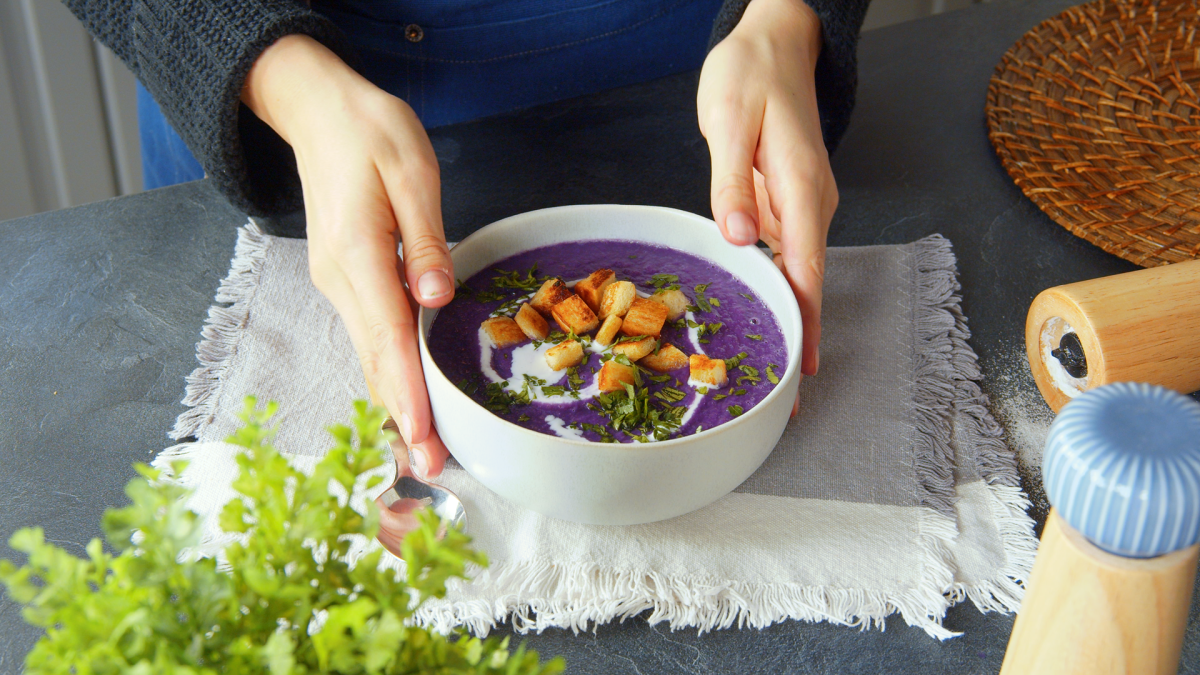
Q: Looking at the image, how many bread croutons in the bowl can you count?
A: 14